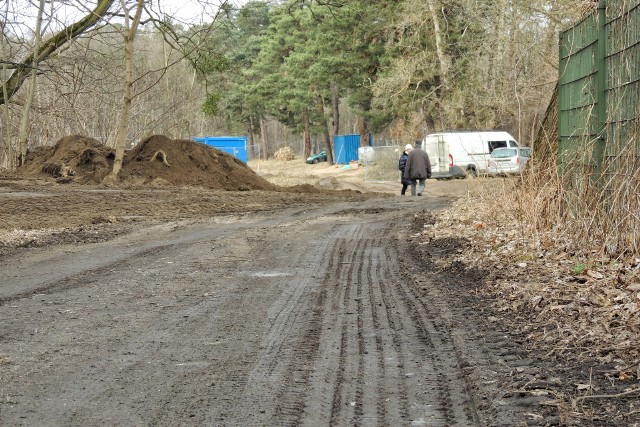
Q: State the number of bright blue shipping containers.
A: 2